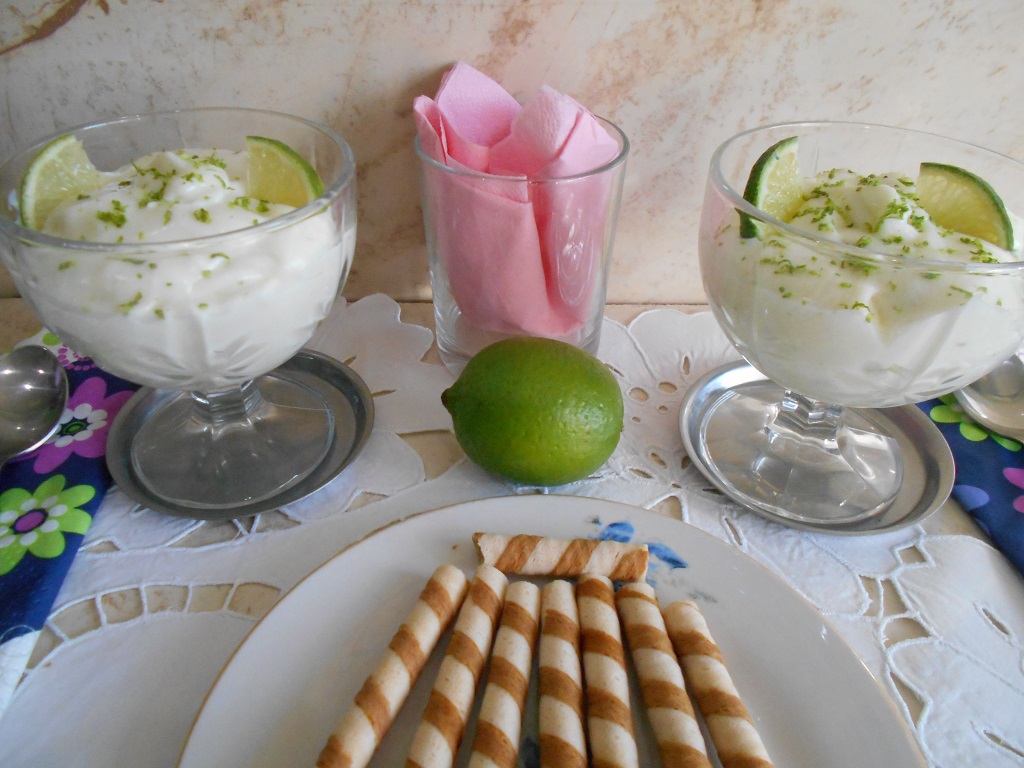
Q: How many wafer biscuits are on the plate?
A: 8